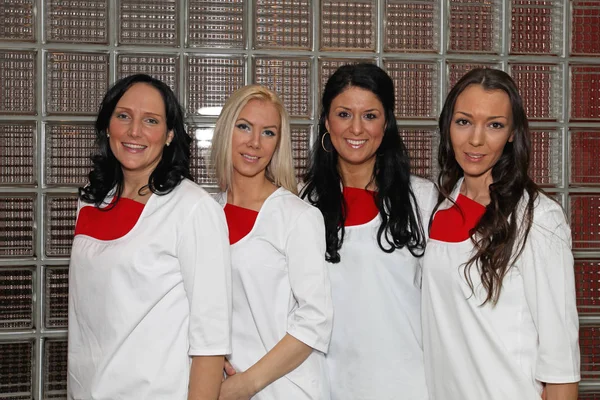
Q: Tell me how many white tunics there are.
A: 4